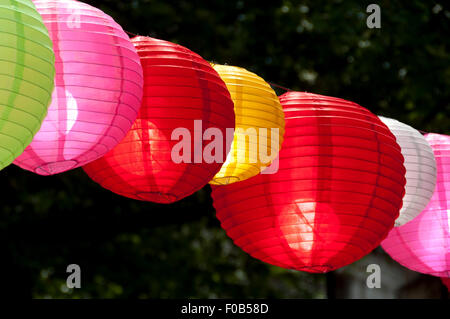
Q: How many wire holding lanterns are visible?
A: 1